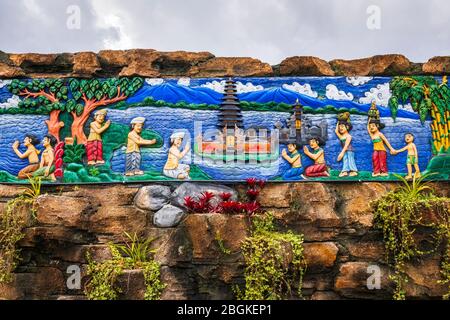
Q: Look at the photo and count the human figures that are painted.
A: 10